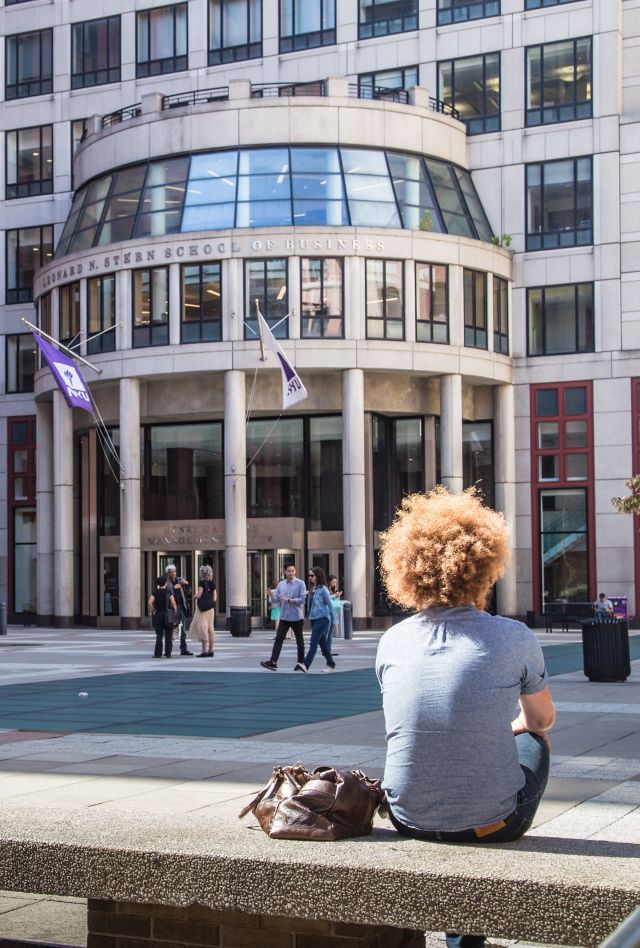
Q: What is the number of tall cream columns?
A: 7